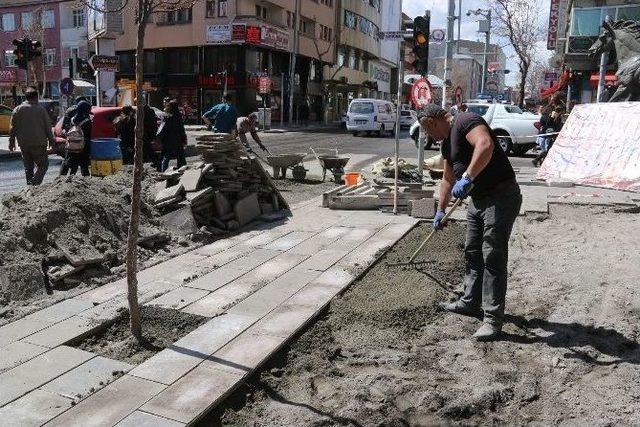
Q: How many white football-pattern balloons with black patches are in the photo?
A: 0